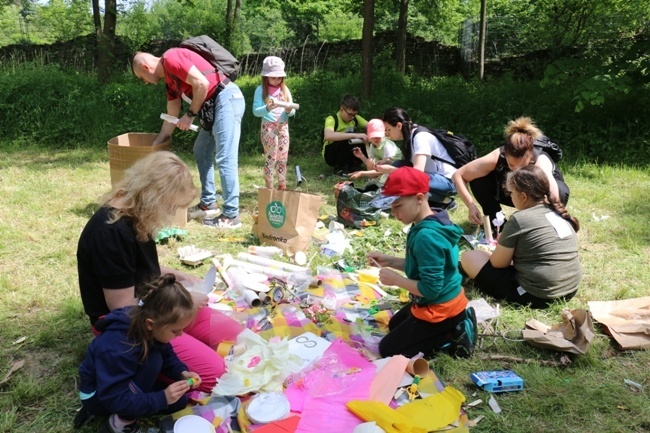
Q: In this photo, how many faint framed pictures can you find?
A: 0